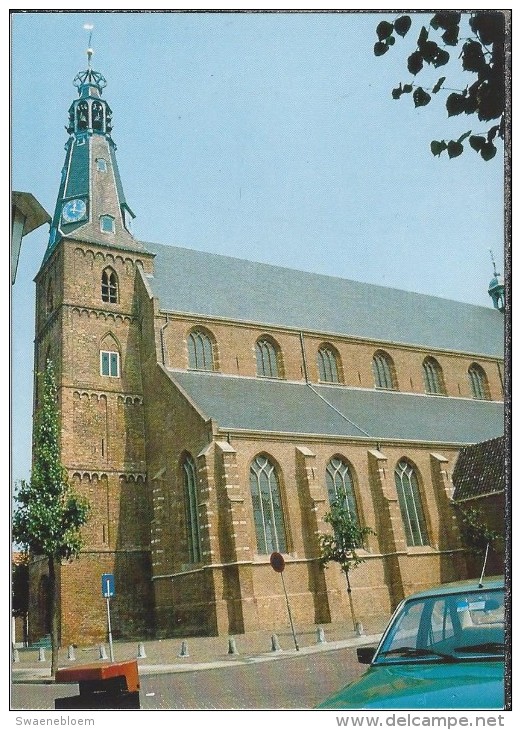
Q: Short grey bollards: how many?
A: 10